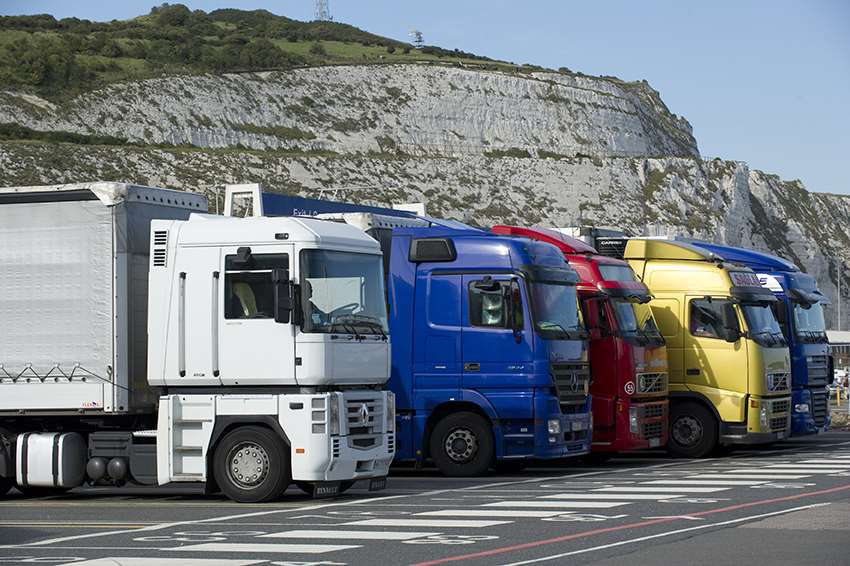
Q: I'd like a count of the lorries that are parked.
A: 5